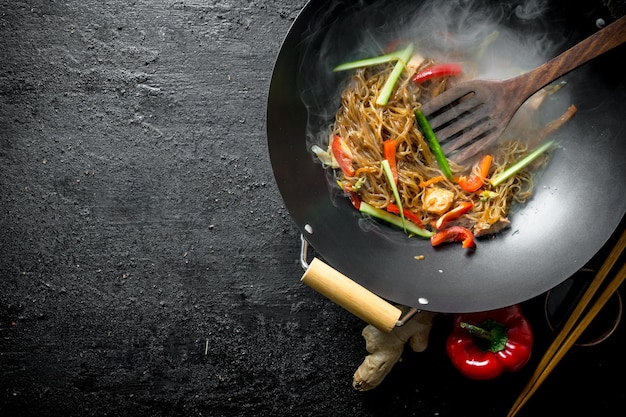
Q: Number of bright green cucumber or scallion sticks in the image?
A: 6